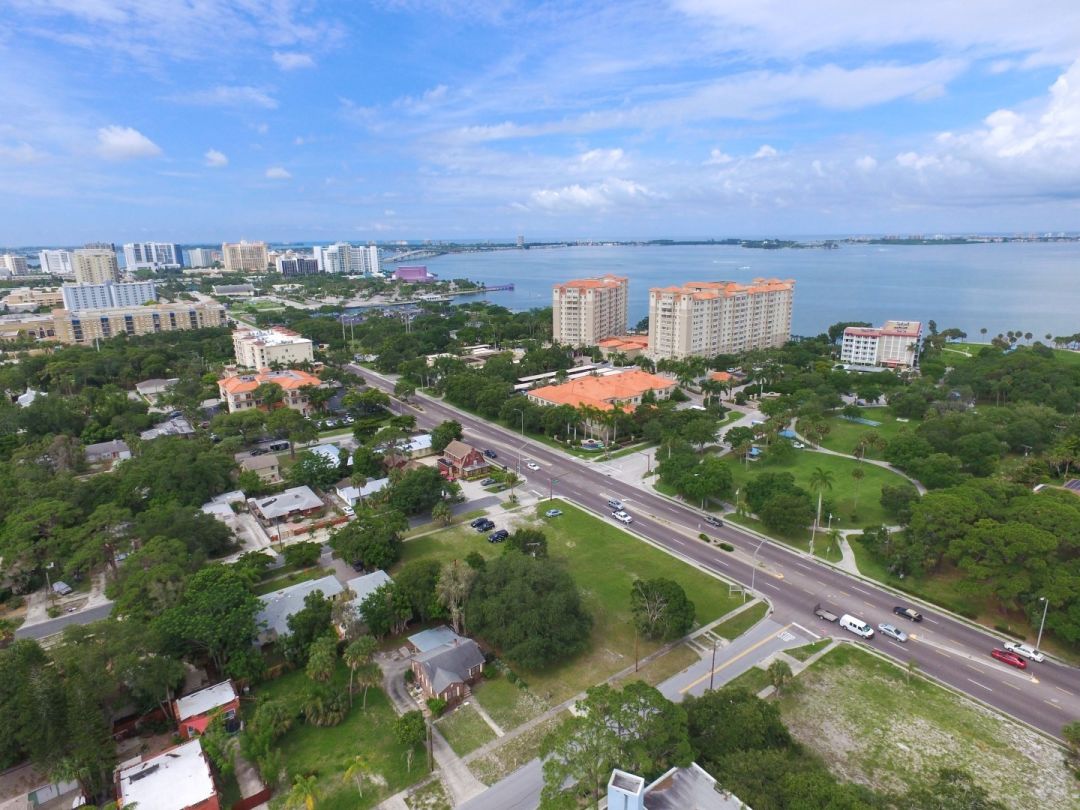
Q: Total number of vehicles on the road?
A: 10